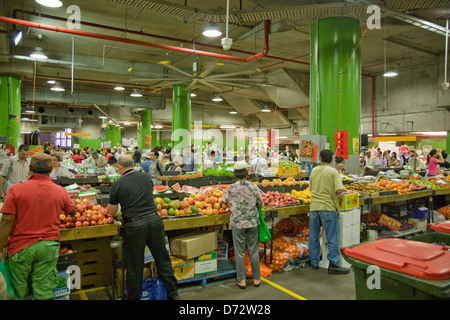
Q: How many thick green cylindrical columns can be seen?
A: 5